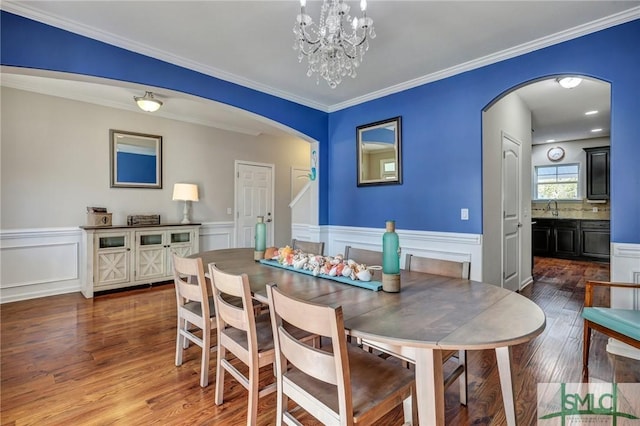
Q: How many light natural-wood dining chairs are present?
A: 6